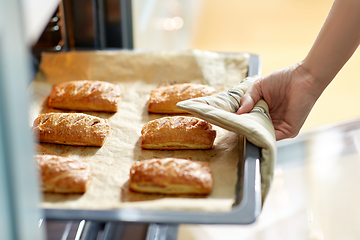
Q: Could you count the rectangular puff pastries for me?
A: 6